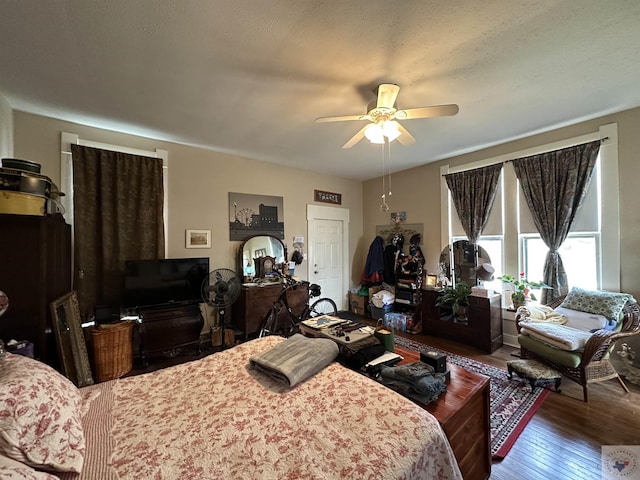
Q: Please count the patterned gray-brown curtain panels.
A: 2